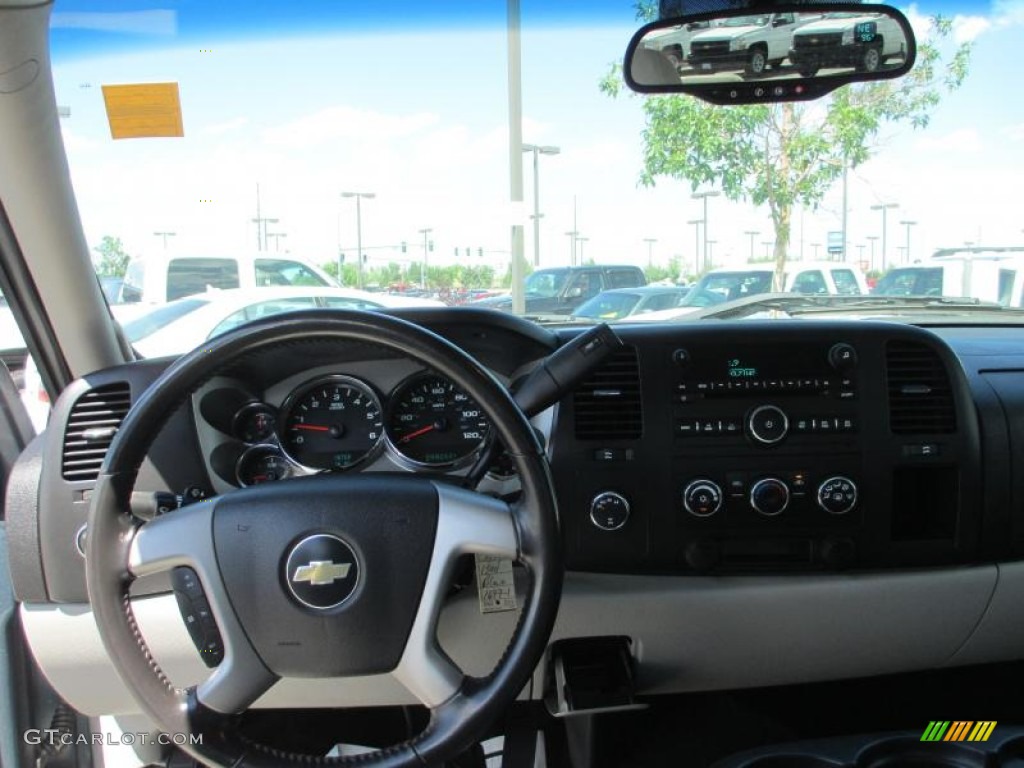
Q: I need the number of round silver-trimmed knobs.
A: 5